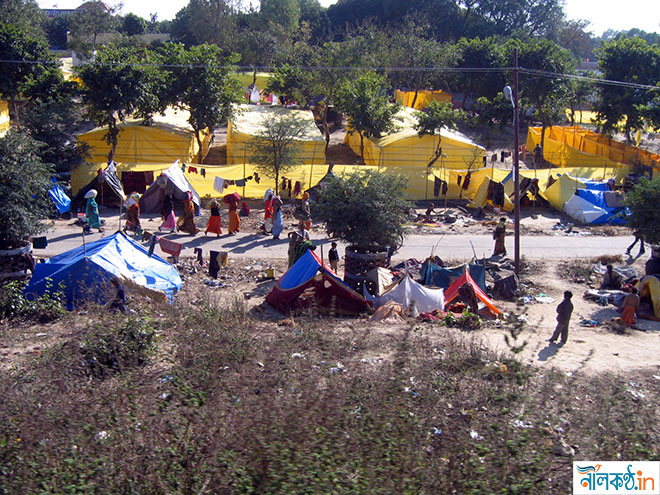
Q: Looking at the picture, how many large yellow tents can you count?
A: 3